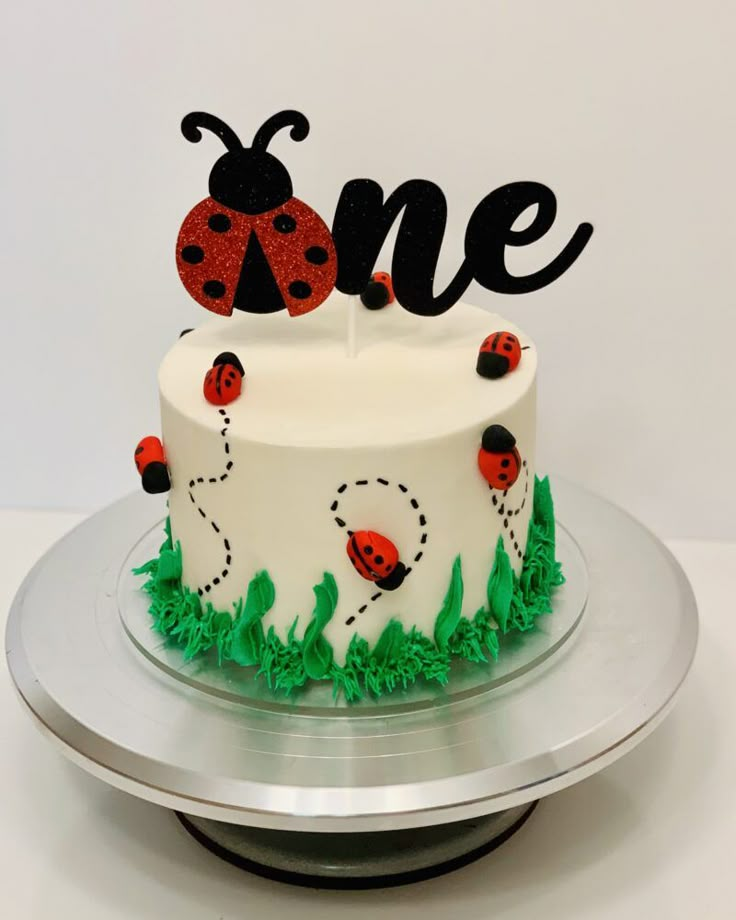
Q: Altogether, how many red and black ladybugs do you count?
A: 7